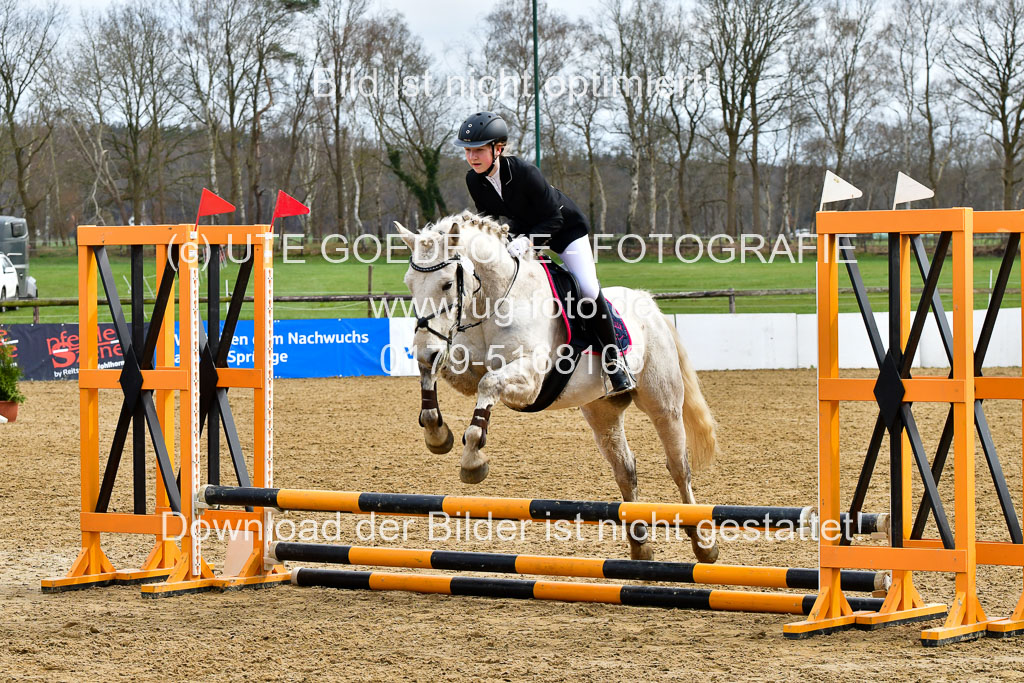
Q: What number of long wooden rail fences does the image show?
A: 1